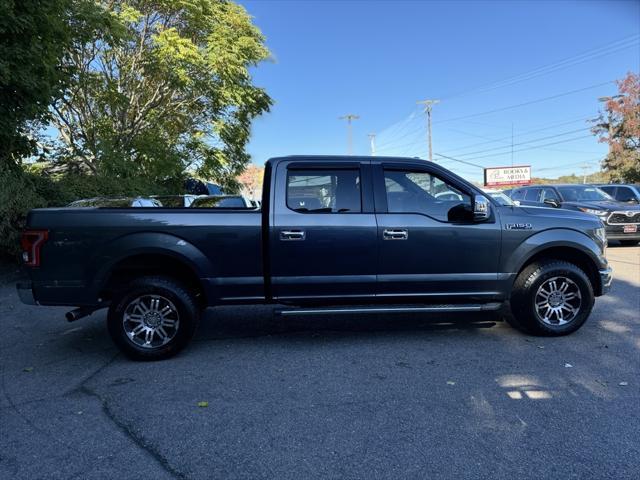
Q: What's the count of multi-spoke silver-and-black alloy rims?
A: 2